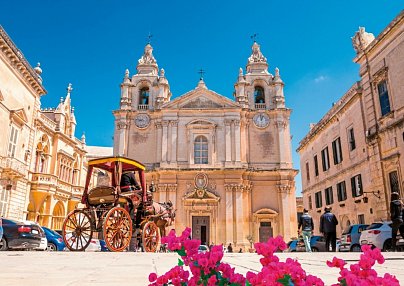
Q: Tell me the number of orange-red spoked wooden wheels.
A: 3